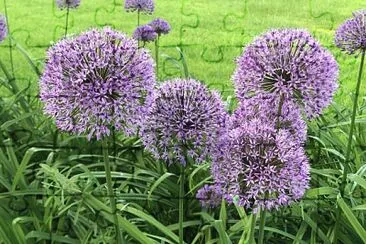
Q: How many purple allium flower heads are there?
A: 12